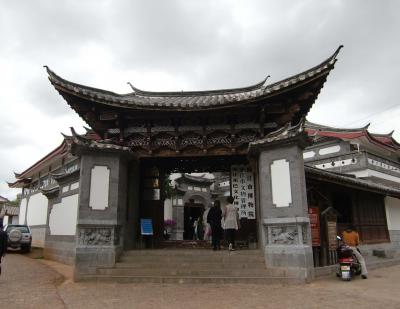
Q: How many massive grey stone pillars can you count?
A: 2